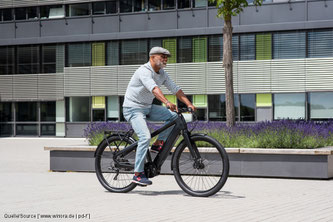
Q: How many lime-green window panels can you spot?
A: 8